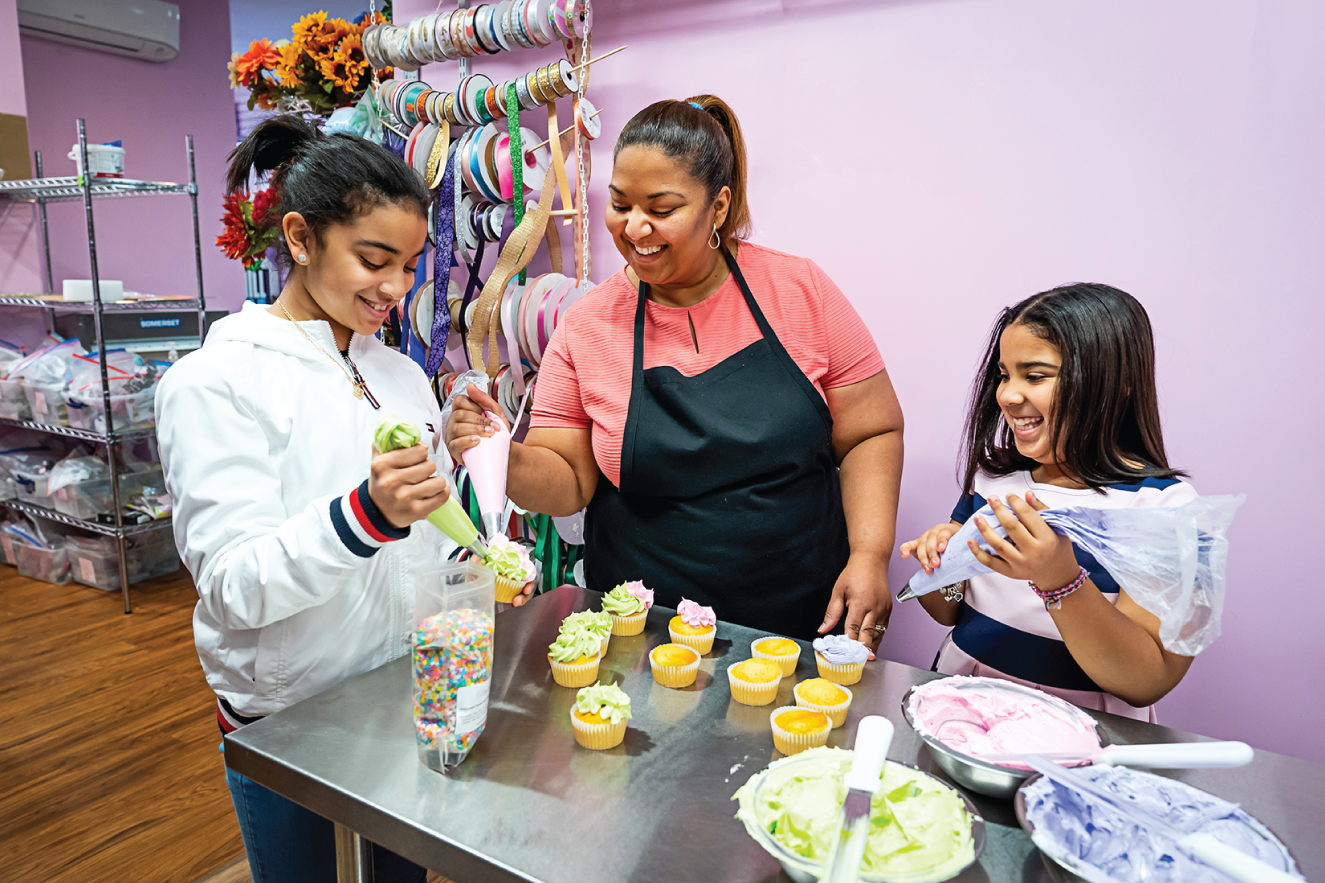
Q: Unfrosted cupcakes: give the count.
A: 5